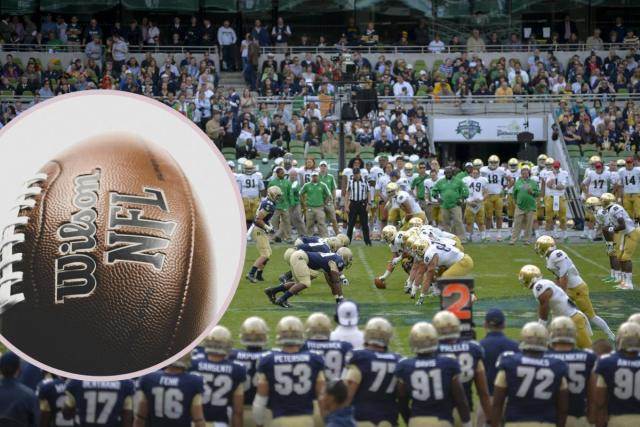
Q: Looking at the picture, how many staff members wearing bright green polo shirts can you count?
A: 8